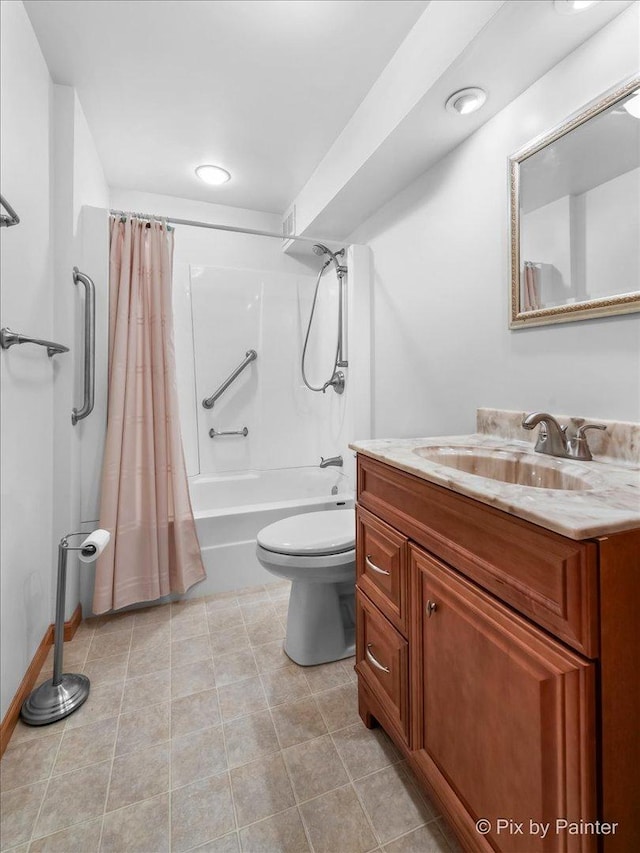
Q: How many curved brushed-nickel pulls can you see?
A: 2